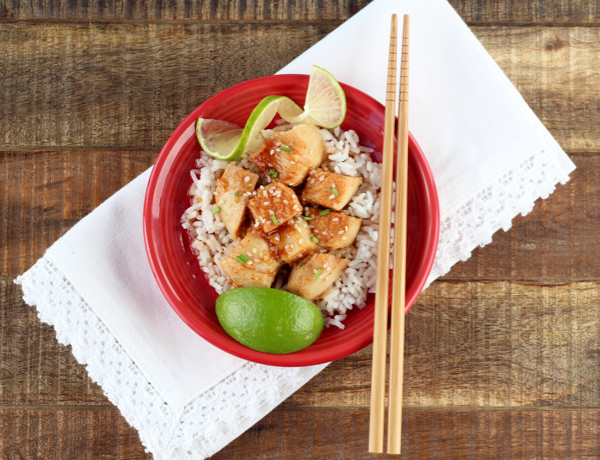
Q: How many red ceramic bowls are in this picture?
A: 1